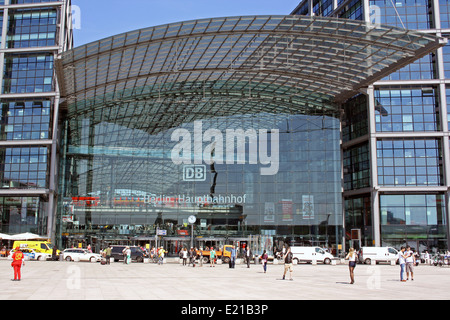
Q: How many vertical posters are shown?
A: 3